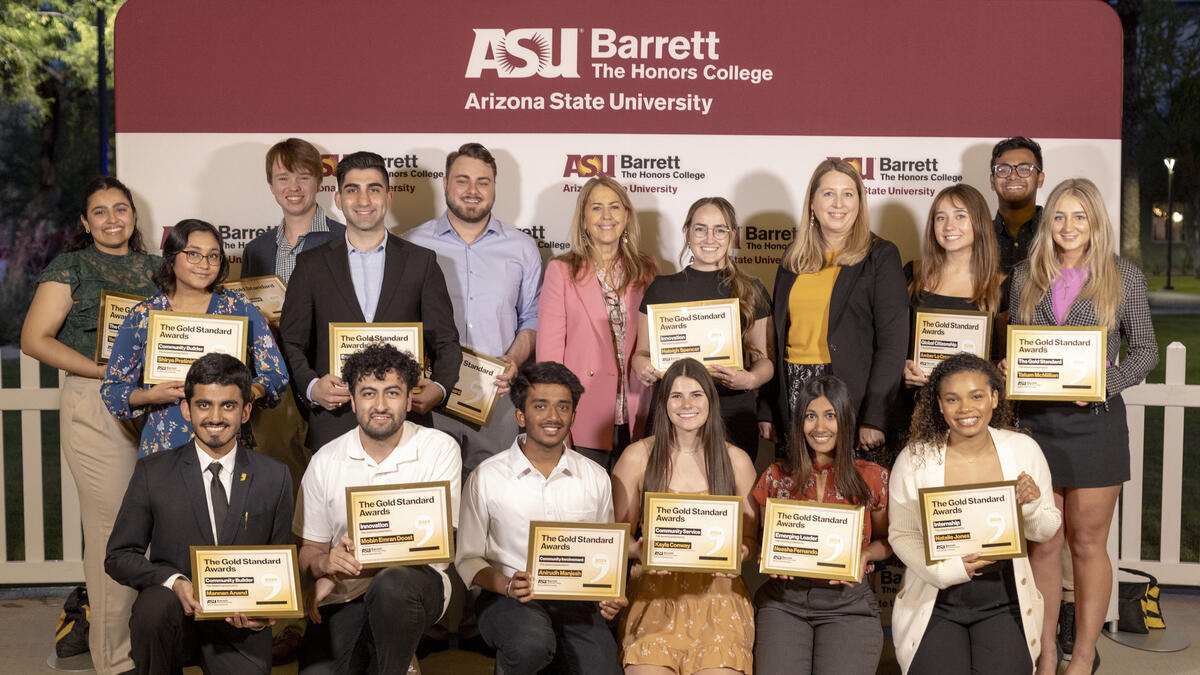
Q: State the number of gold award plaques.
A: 14